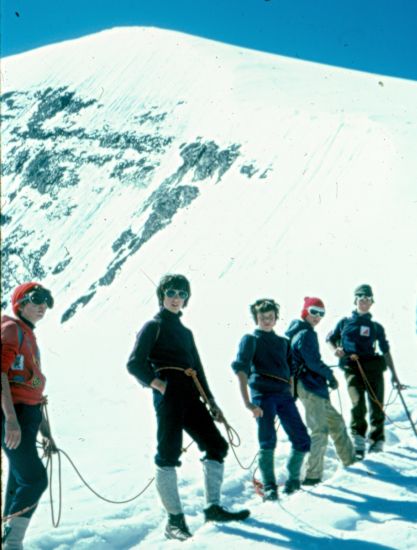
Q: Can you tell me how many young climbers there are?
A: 5